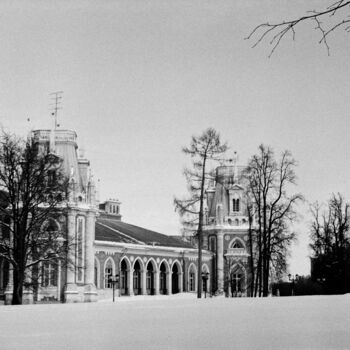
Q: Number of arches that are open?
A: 5